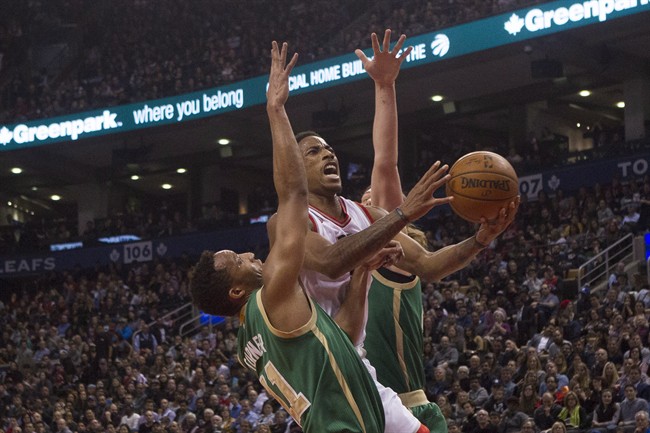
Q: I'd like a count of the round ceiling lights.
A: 9